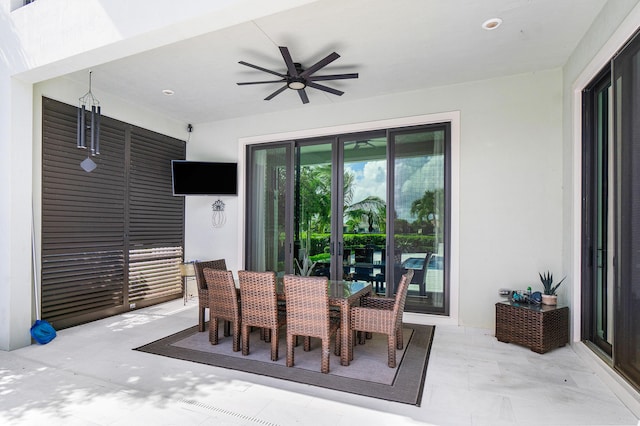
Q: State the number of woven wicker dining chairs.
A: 5